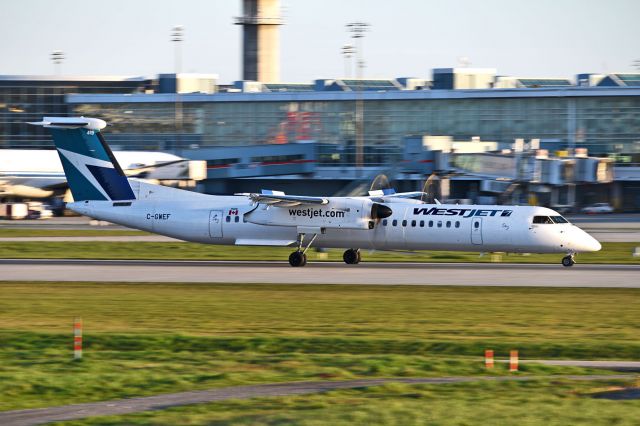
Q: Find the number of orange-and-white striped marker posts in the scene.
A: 3